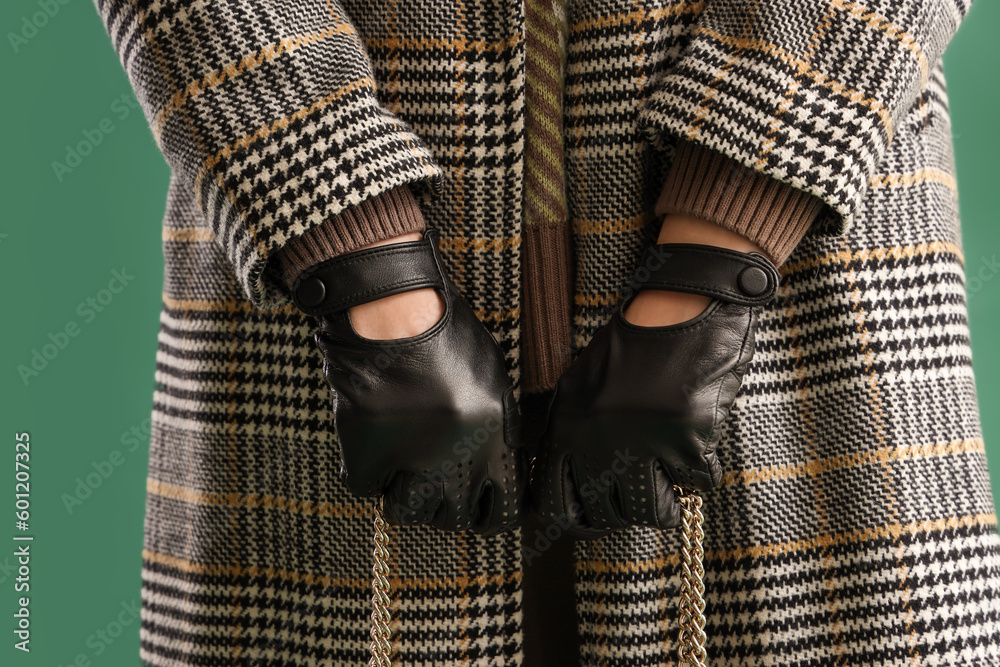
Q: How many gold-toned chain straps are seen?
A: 2